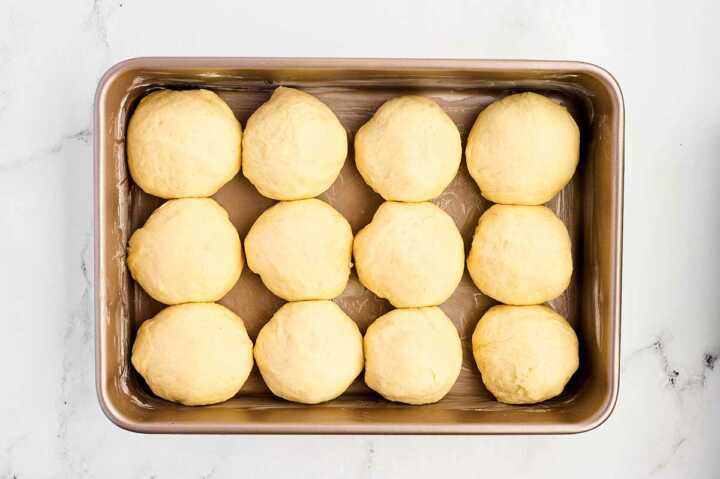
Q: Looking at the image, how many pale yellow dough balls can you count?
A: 12